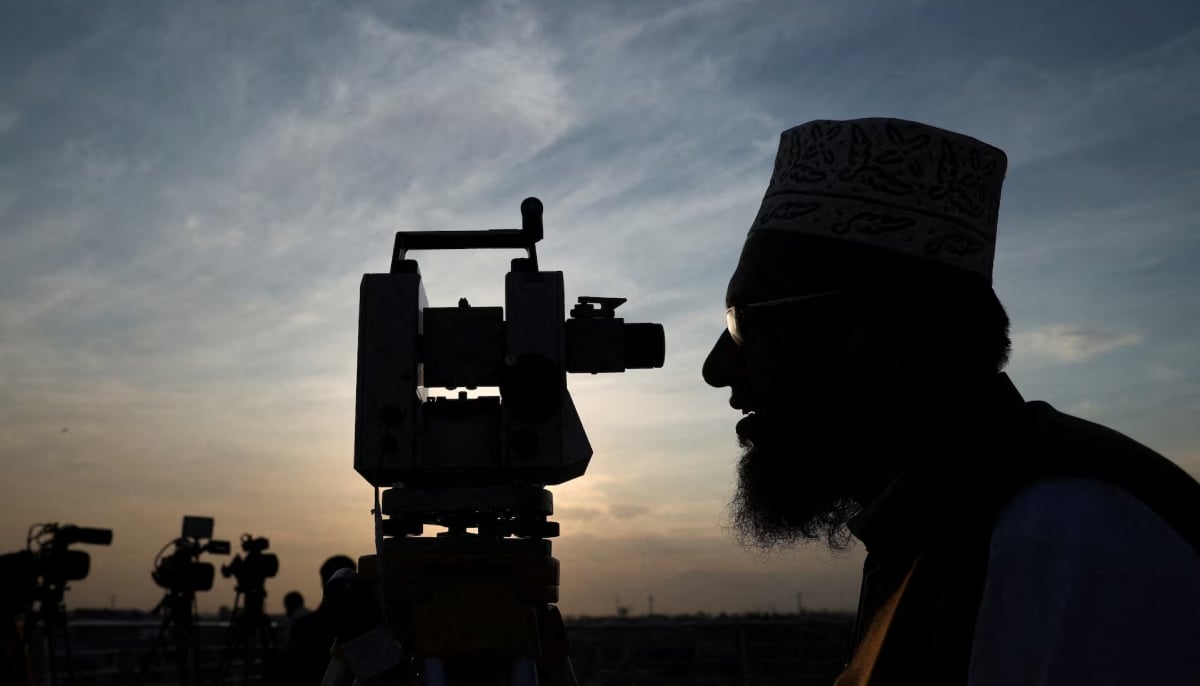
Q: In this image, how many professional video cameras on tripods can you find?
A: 3